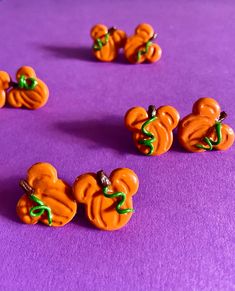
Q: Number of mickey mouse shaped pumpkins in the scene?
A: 8